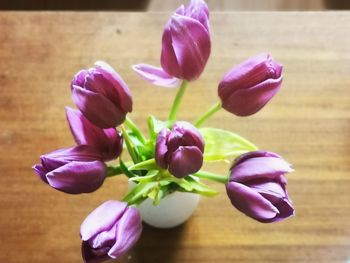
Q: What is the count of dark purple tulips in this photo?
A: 8